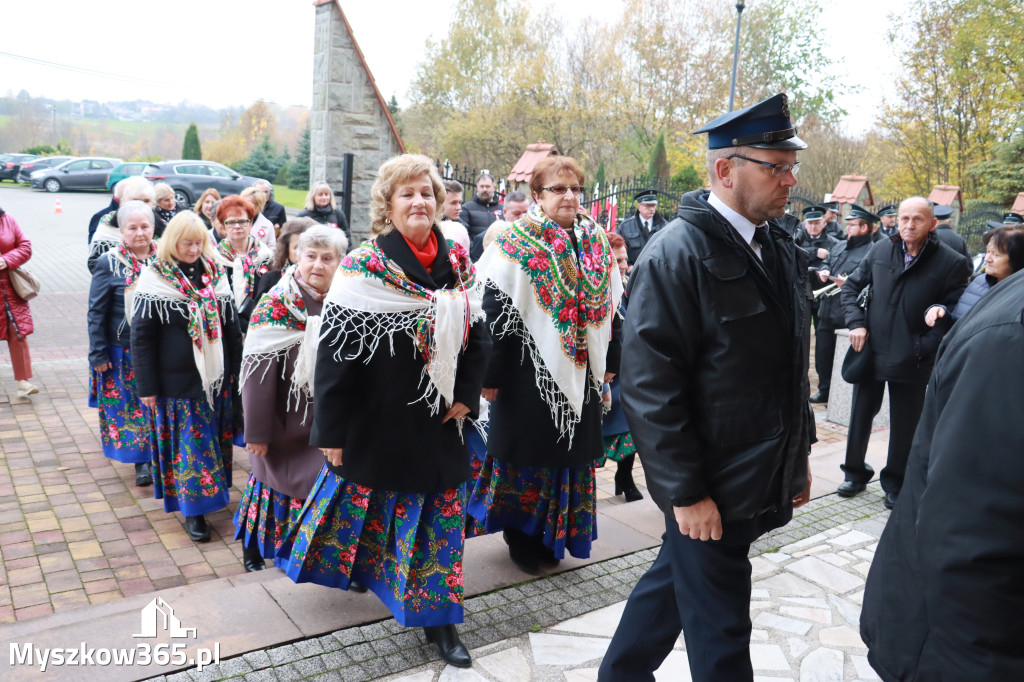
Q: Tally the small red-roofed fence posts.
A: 4